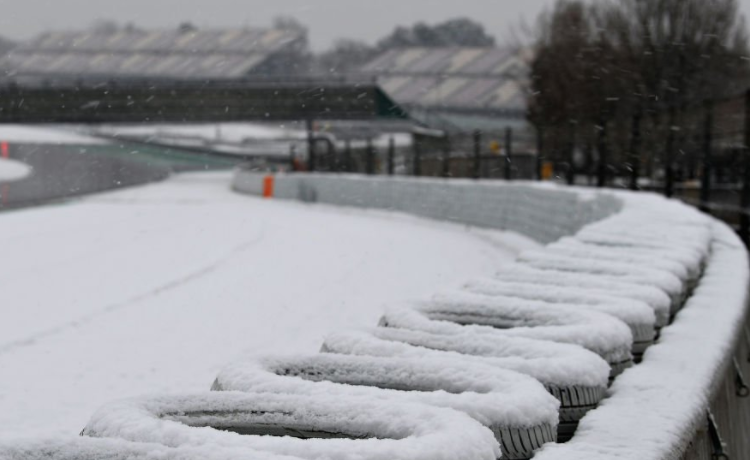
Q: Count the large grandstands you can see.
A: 2